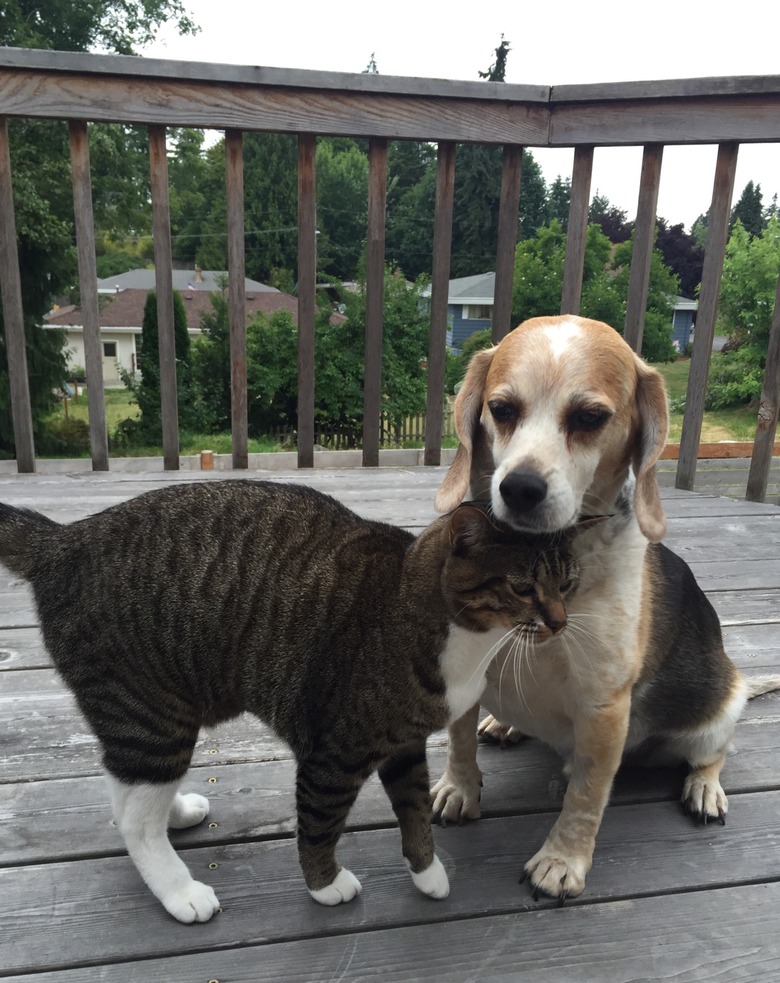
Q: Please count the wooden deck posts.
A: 12